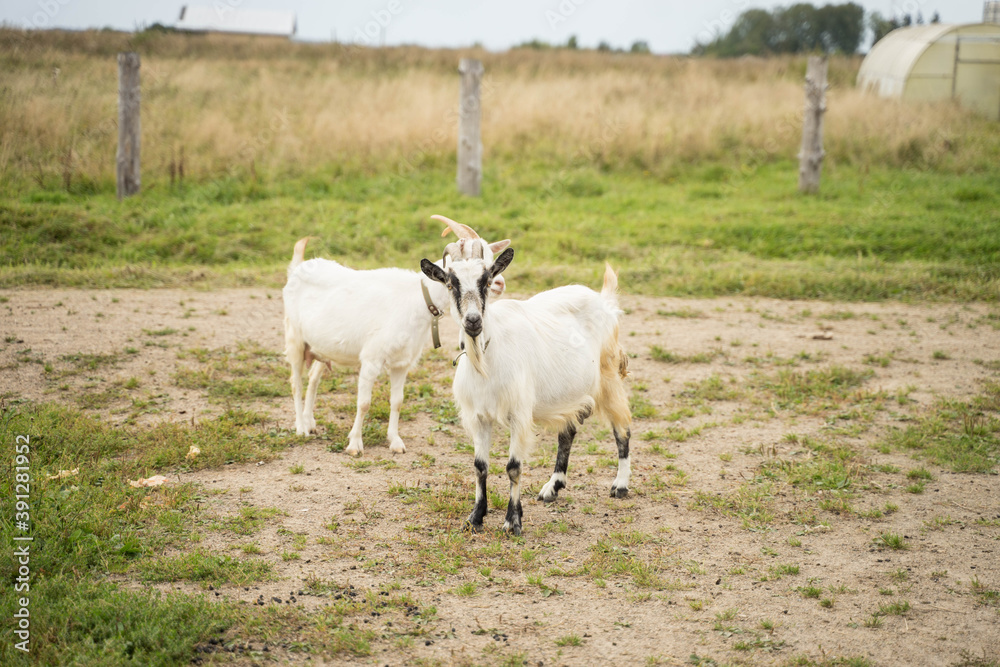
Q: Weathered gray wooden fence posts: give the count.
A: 3